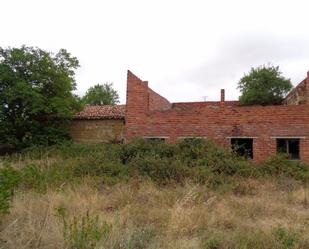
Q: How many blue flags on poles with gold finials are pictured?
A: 0